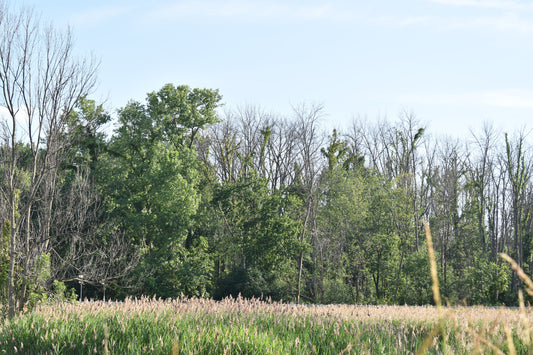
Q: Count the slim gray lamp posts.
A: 2